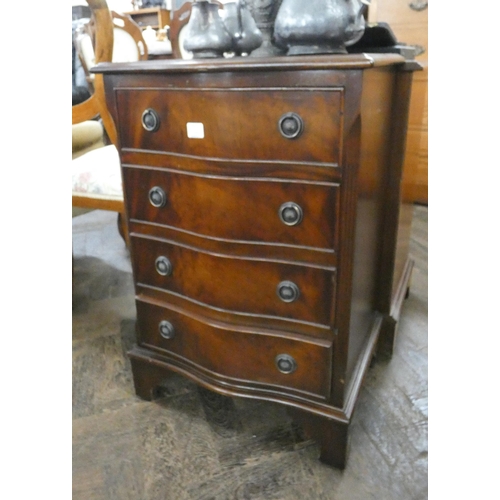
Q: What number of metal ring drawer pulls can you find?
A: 8